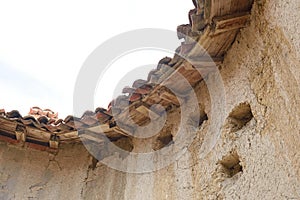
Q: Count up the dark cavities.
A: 4